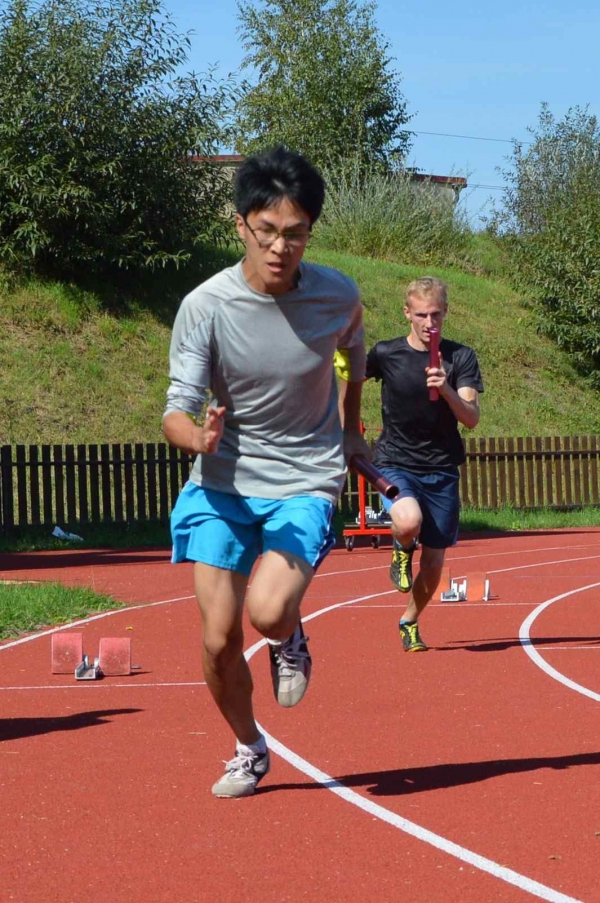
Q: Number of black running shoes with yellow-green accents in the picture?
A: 2